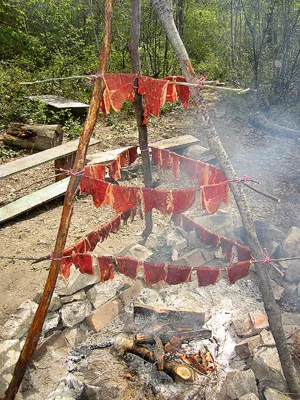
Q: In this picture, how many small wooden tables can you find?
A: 1